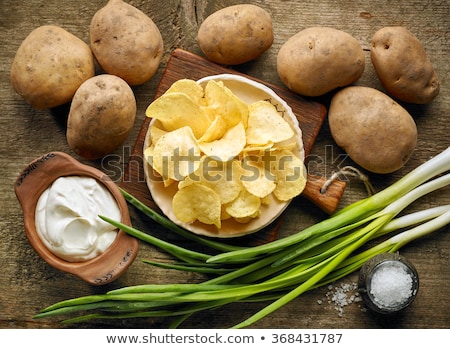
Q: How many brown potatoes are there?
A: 7